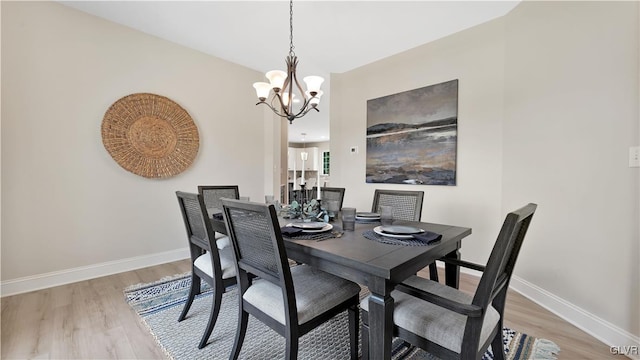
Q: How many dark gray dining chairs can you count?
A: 6